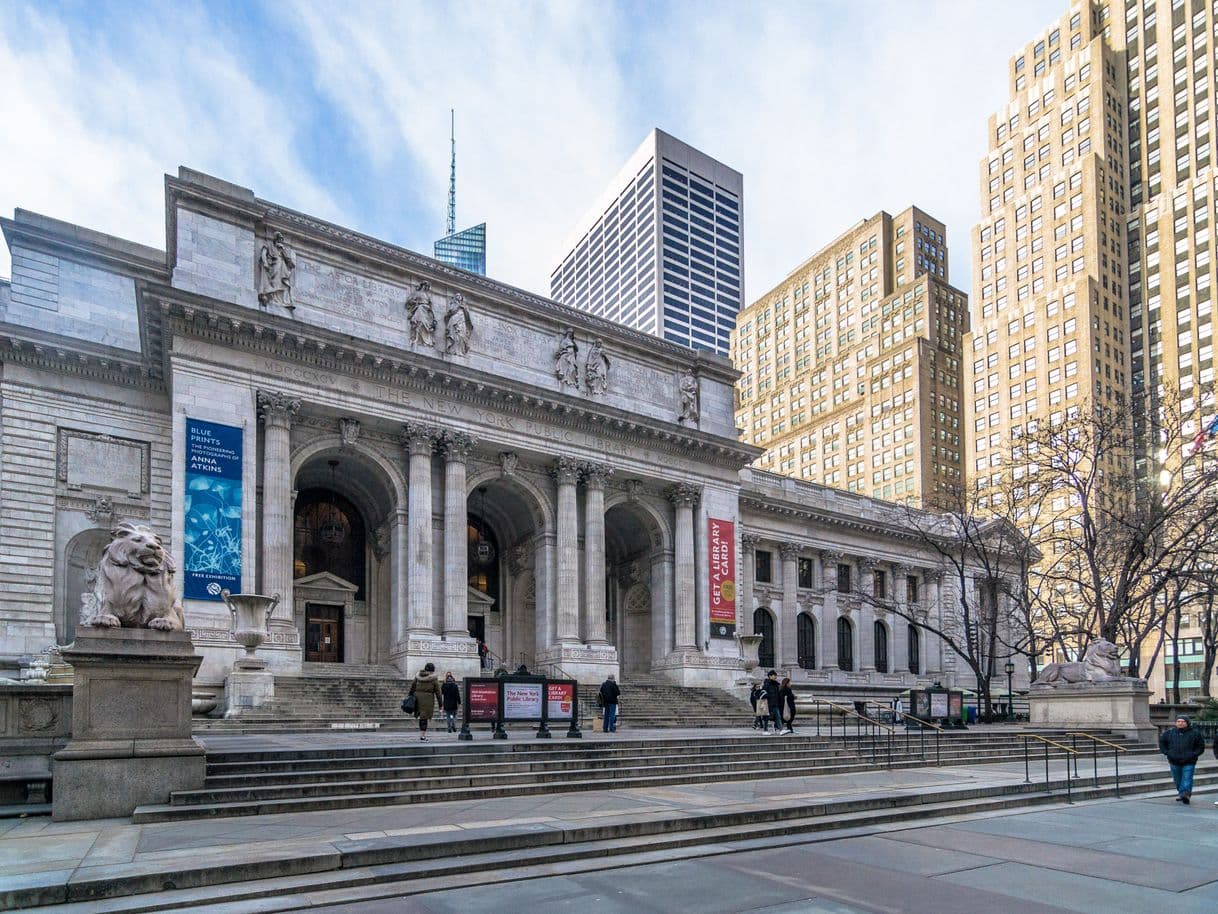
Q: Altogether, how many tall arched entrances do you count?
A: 3